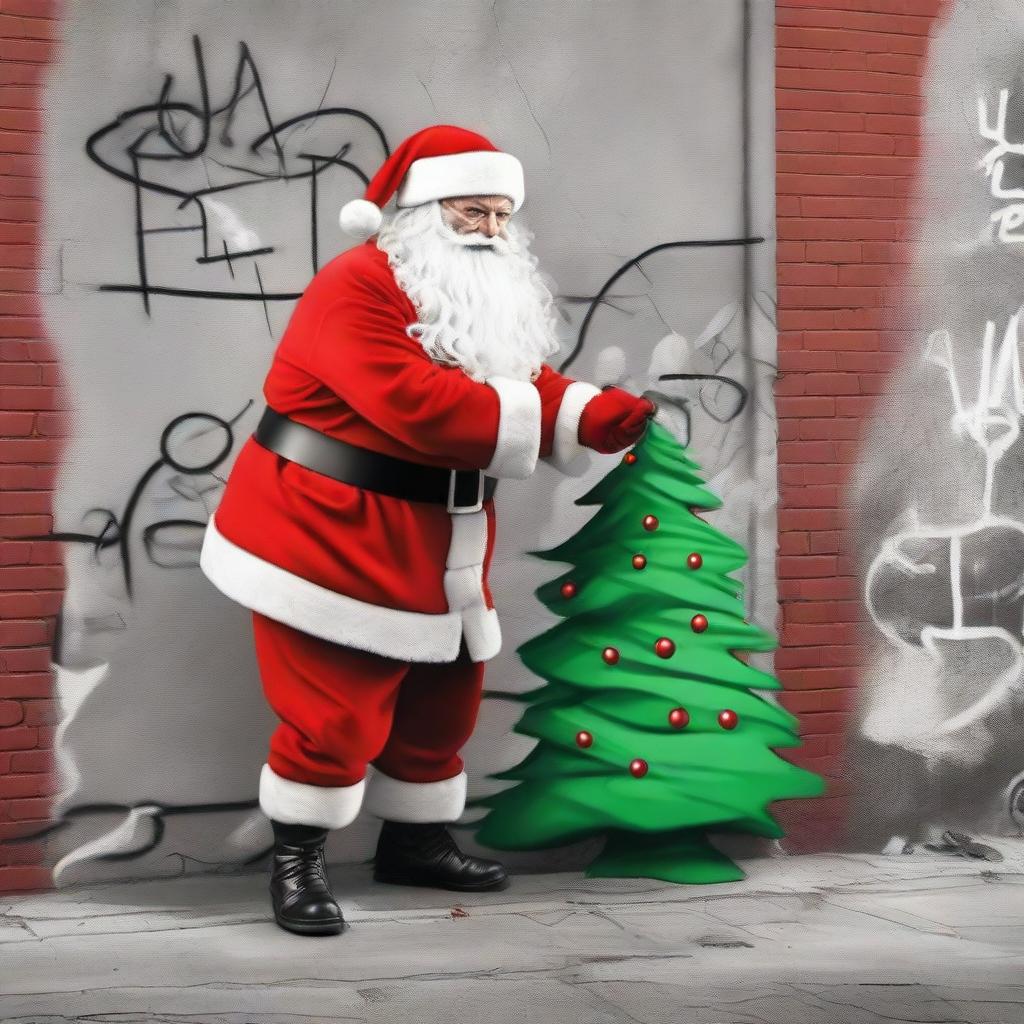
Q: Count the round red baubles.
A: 12